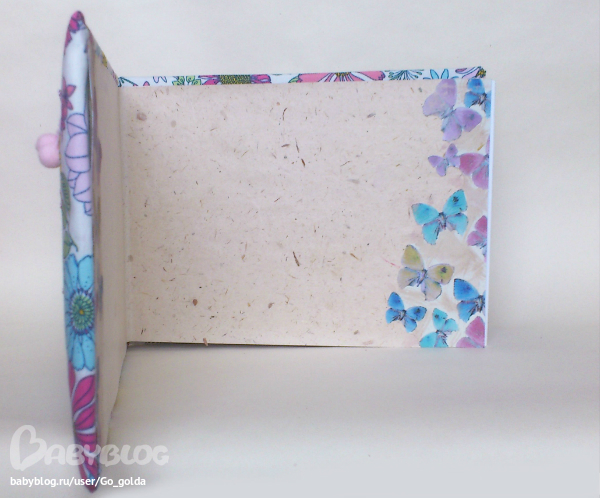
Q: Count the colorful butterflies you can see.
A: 11